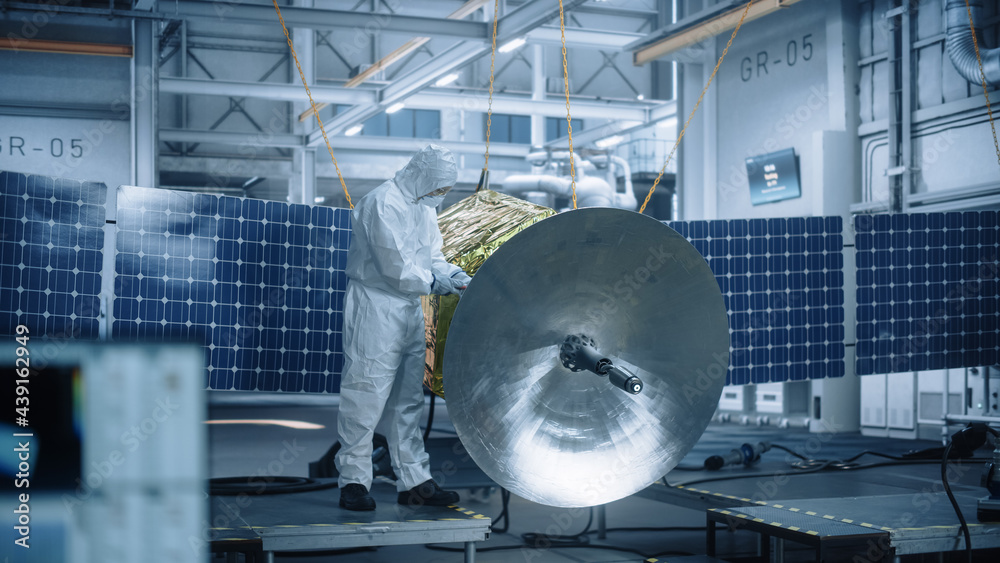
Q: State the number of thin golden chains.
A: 5